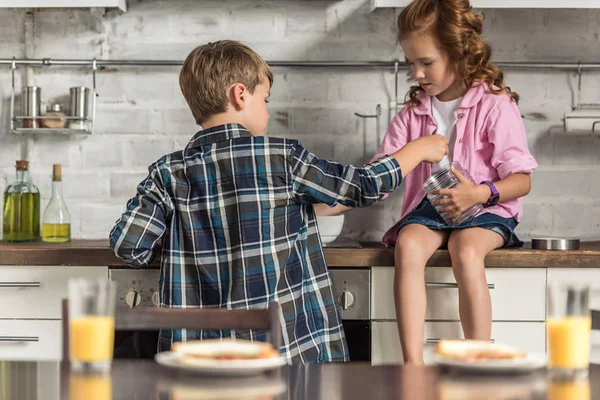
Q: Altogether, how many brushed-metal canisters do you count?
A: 2